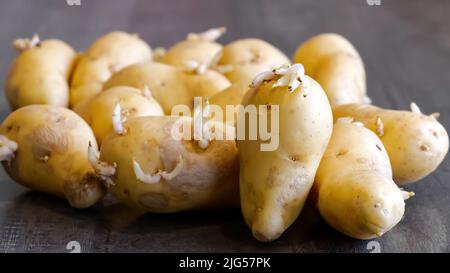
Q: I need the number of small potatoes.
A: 13